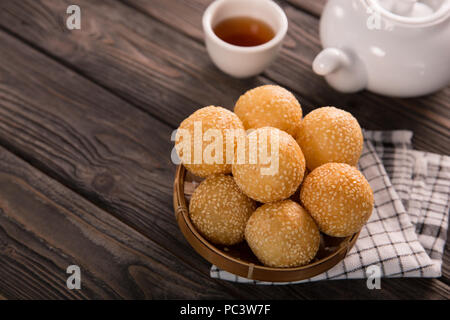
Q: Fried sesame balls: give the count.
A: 7